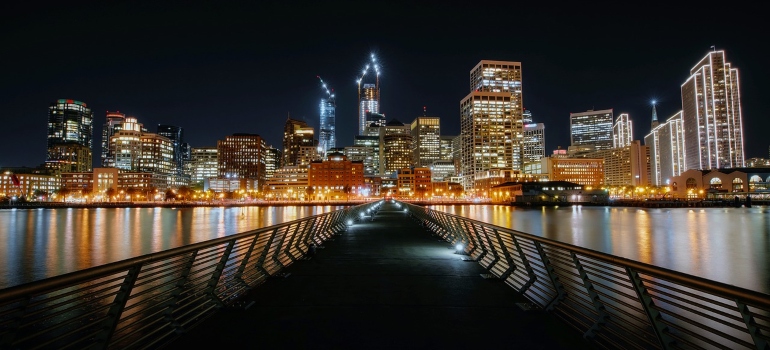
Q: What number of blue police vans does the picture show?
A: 0